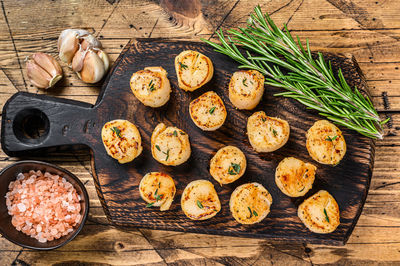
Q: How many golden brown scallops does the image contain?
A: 14